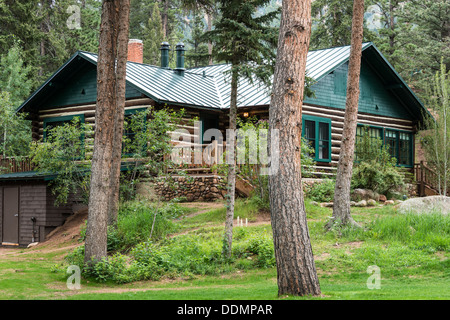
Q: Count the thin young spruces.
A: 1